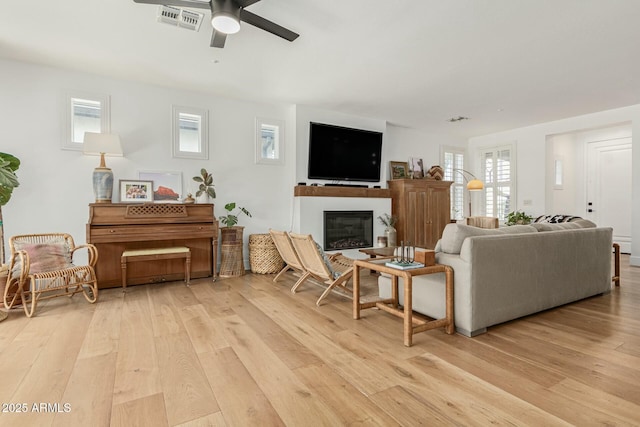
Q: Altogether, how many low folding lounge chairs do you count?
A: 2